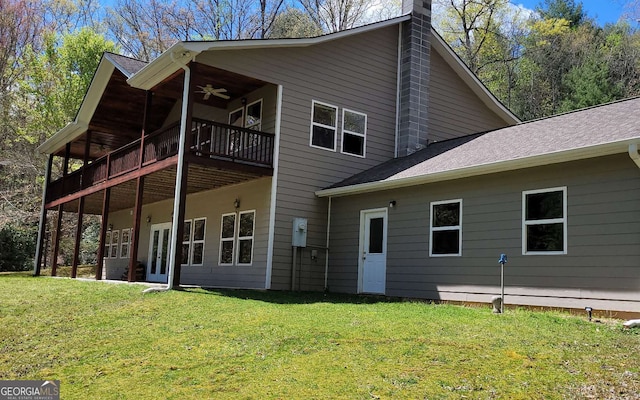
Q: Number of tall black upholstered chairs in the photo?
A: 0